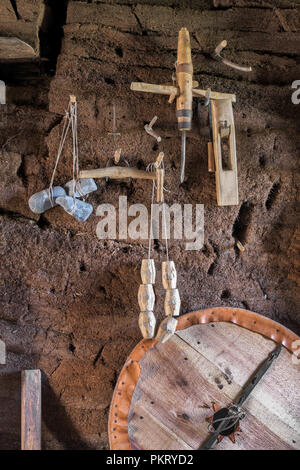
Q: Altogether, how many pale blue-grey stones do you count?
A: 3